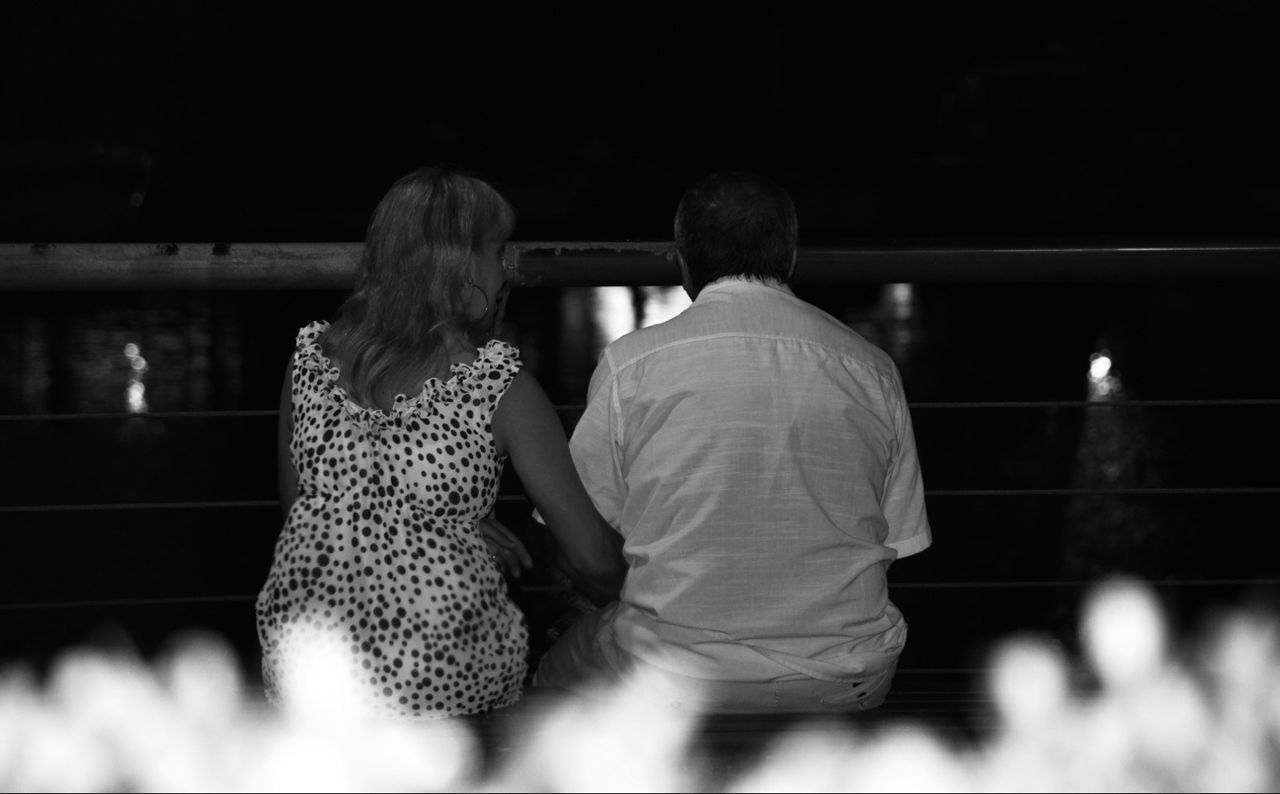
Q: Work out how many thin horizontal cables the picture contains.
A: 3